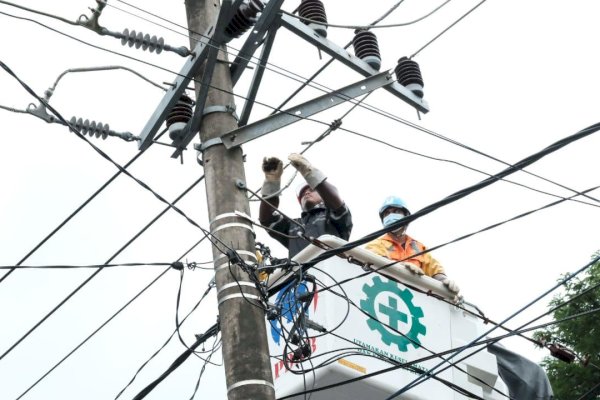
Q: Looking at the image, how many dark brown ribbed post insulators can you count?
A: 5